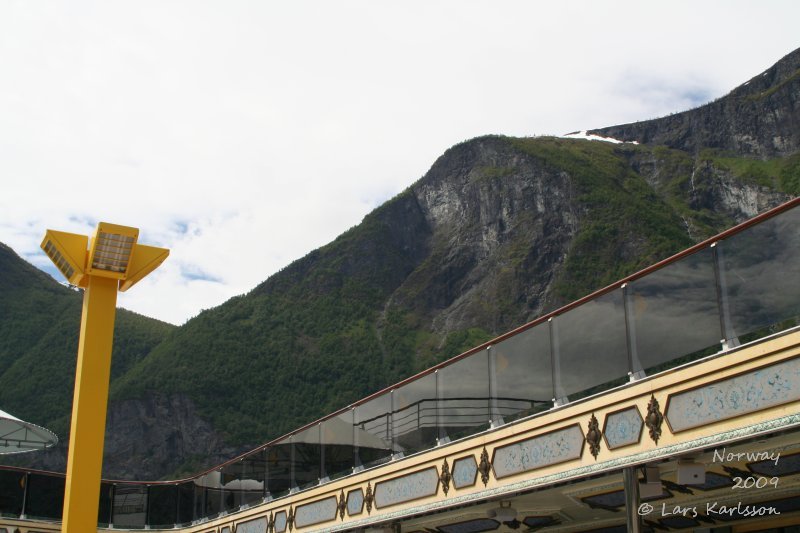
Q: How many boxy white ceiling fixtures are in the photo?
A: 2